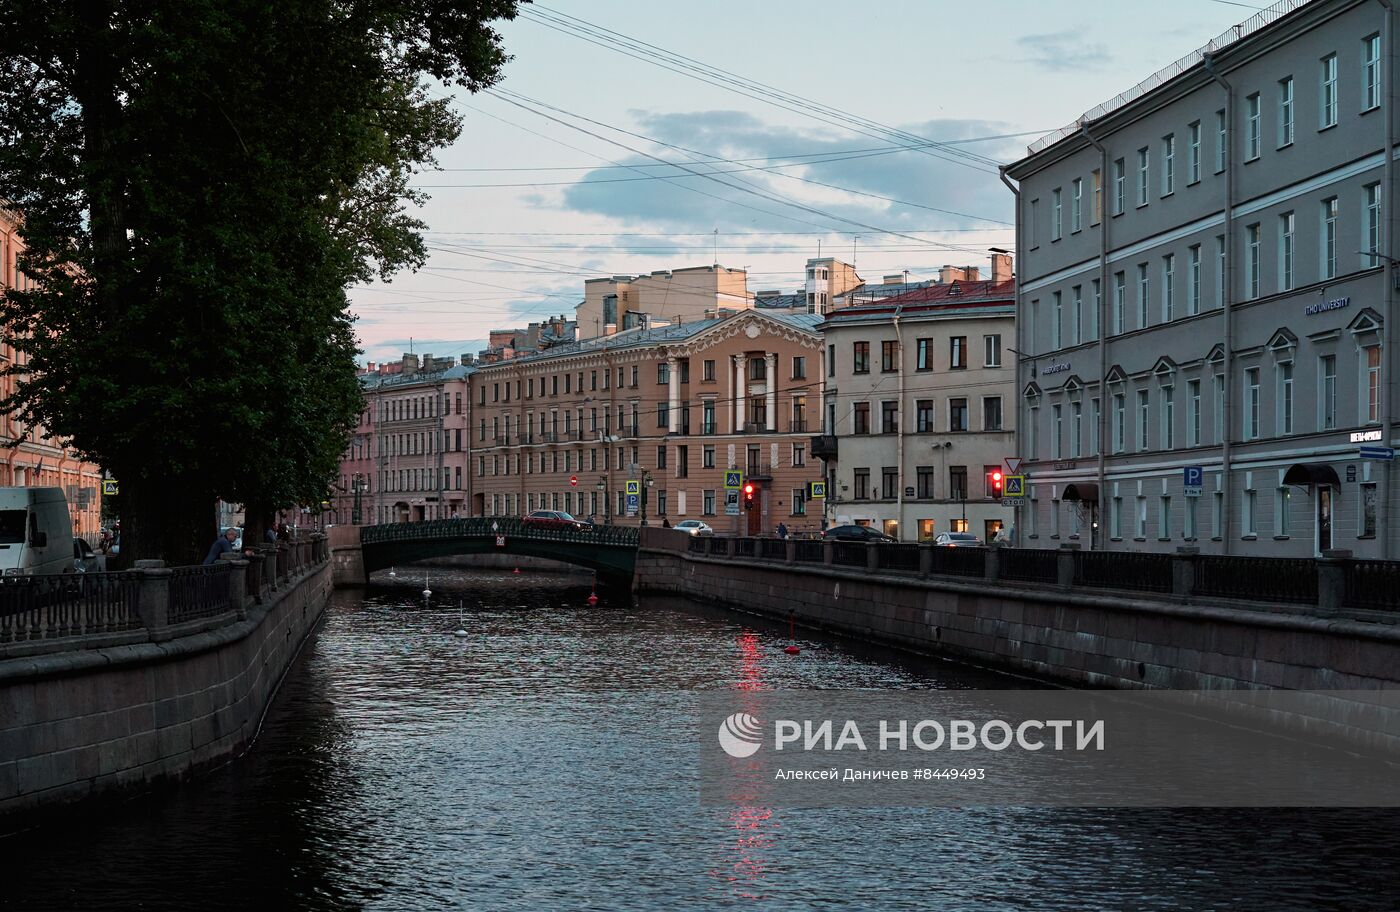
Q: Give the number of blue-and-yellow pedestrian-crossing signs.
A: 5